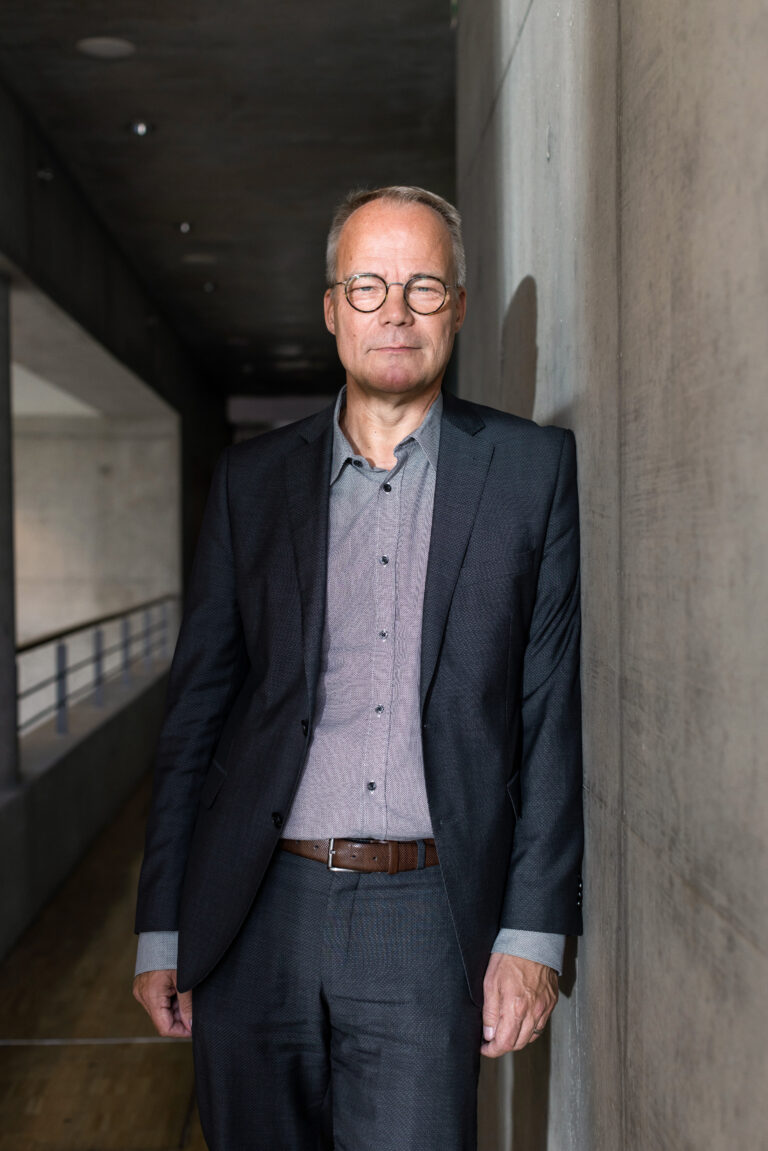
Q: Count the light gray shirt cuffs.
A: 2